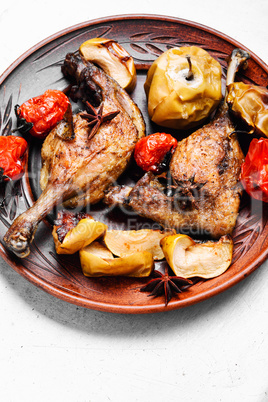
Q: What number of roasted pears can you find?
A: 0